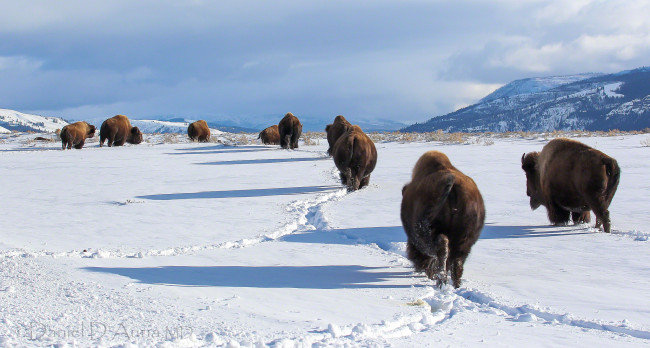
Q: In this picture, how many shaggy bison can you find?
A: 9